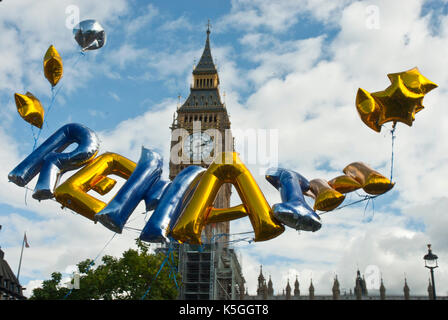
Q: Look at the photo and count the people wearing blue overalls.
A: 0